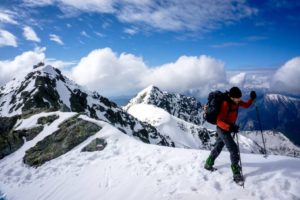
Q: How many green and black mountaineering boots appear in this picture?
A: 2